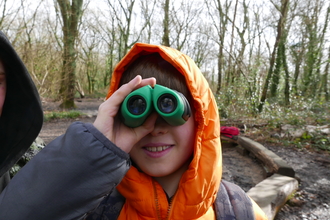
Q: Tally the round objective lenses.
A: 2